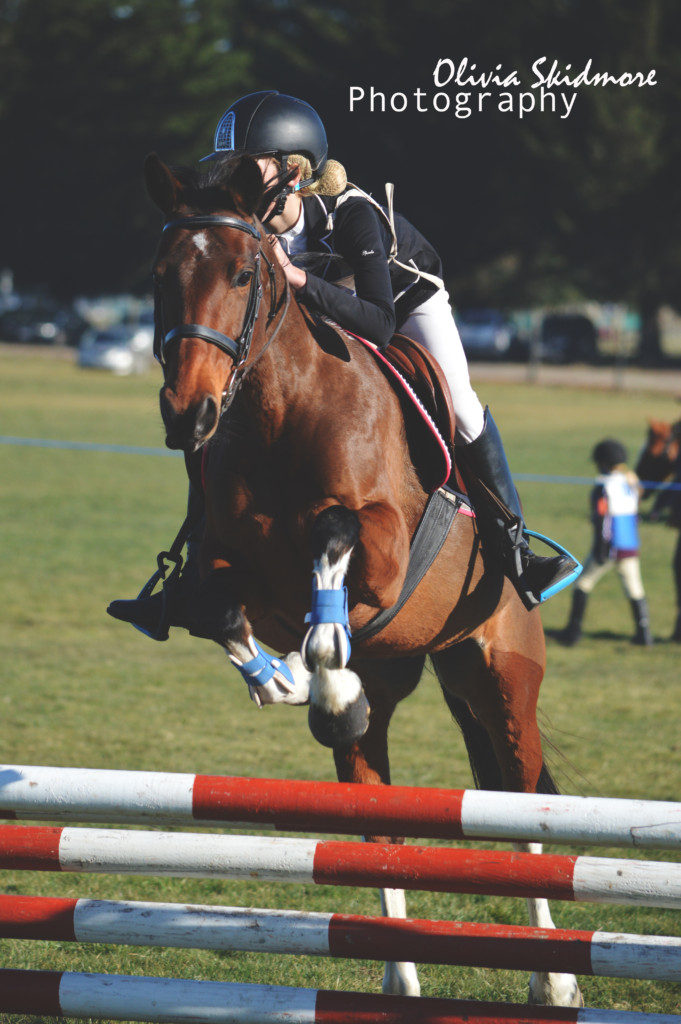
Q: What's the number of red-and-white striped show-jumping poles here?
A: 4